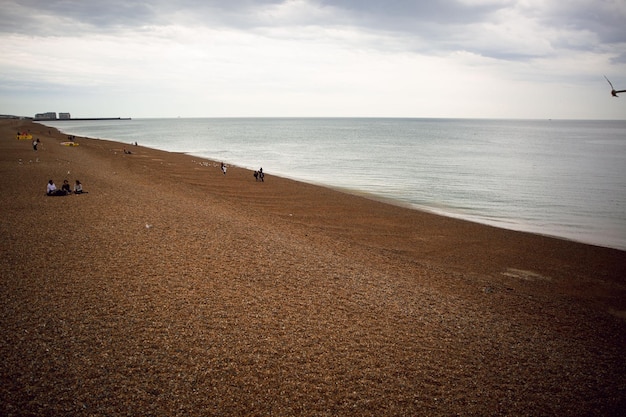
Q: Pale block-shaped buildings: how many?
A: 2